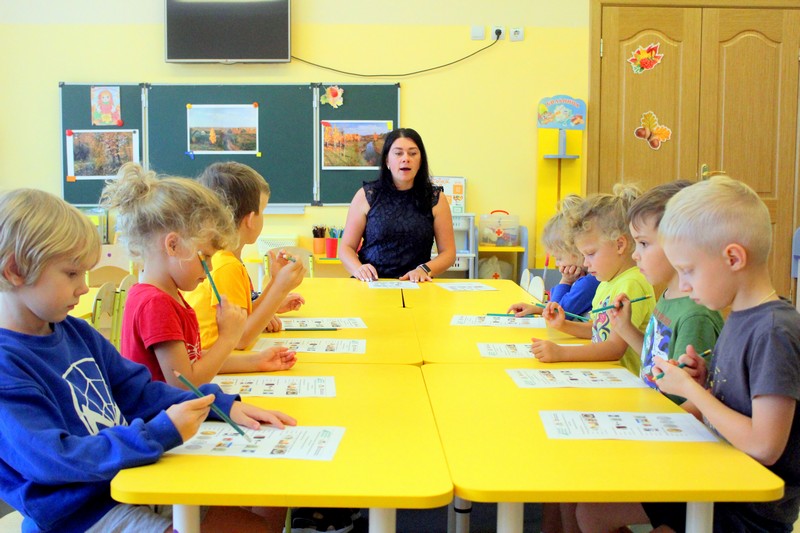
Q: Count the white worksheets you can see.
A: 10